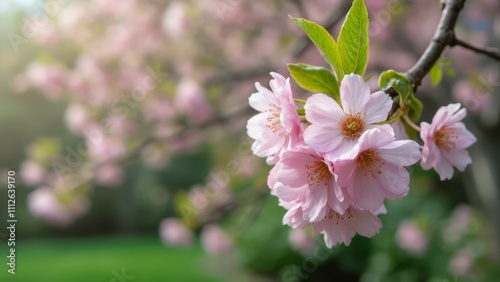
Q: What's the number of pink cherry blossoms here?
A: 6